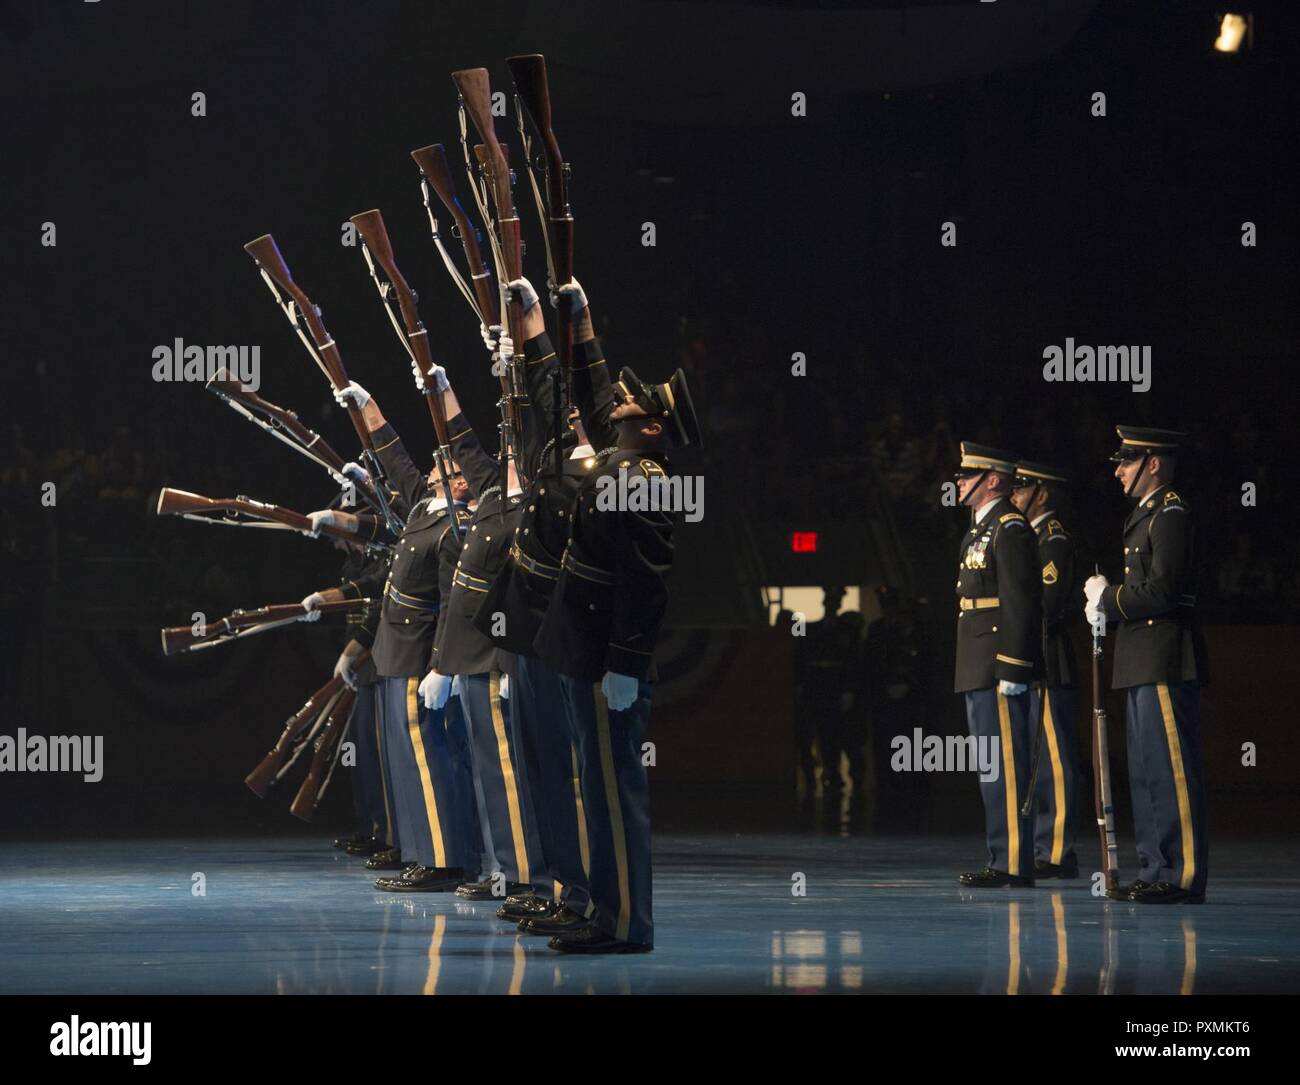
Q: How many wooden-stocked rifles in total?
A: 12